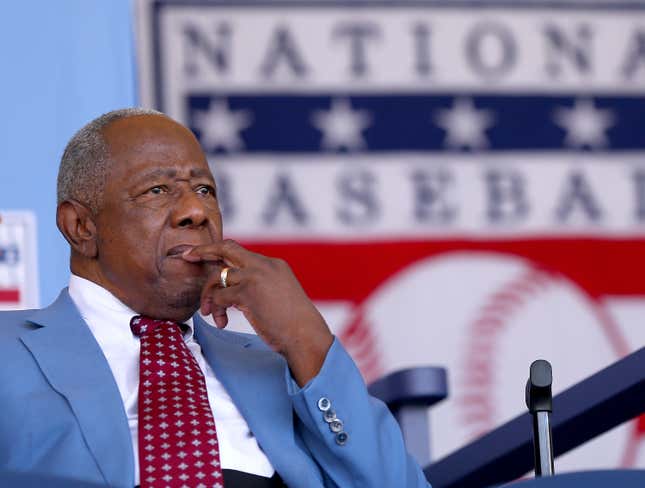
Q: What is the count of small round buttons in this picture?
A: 4